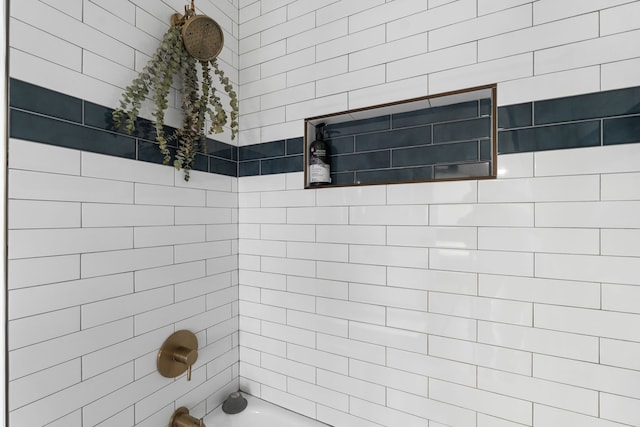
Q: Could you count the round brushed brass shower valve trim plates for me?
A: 1